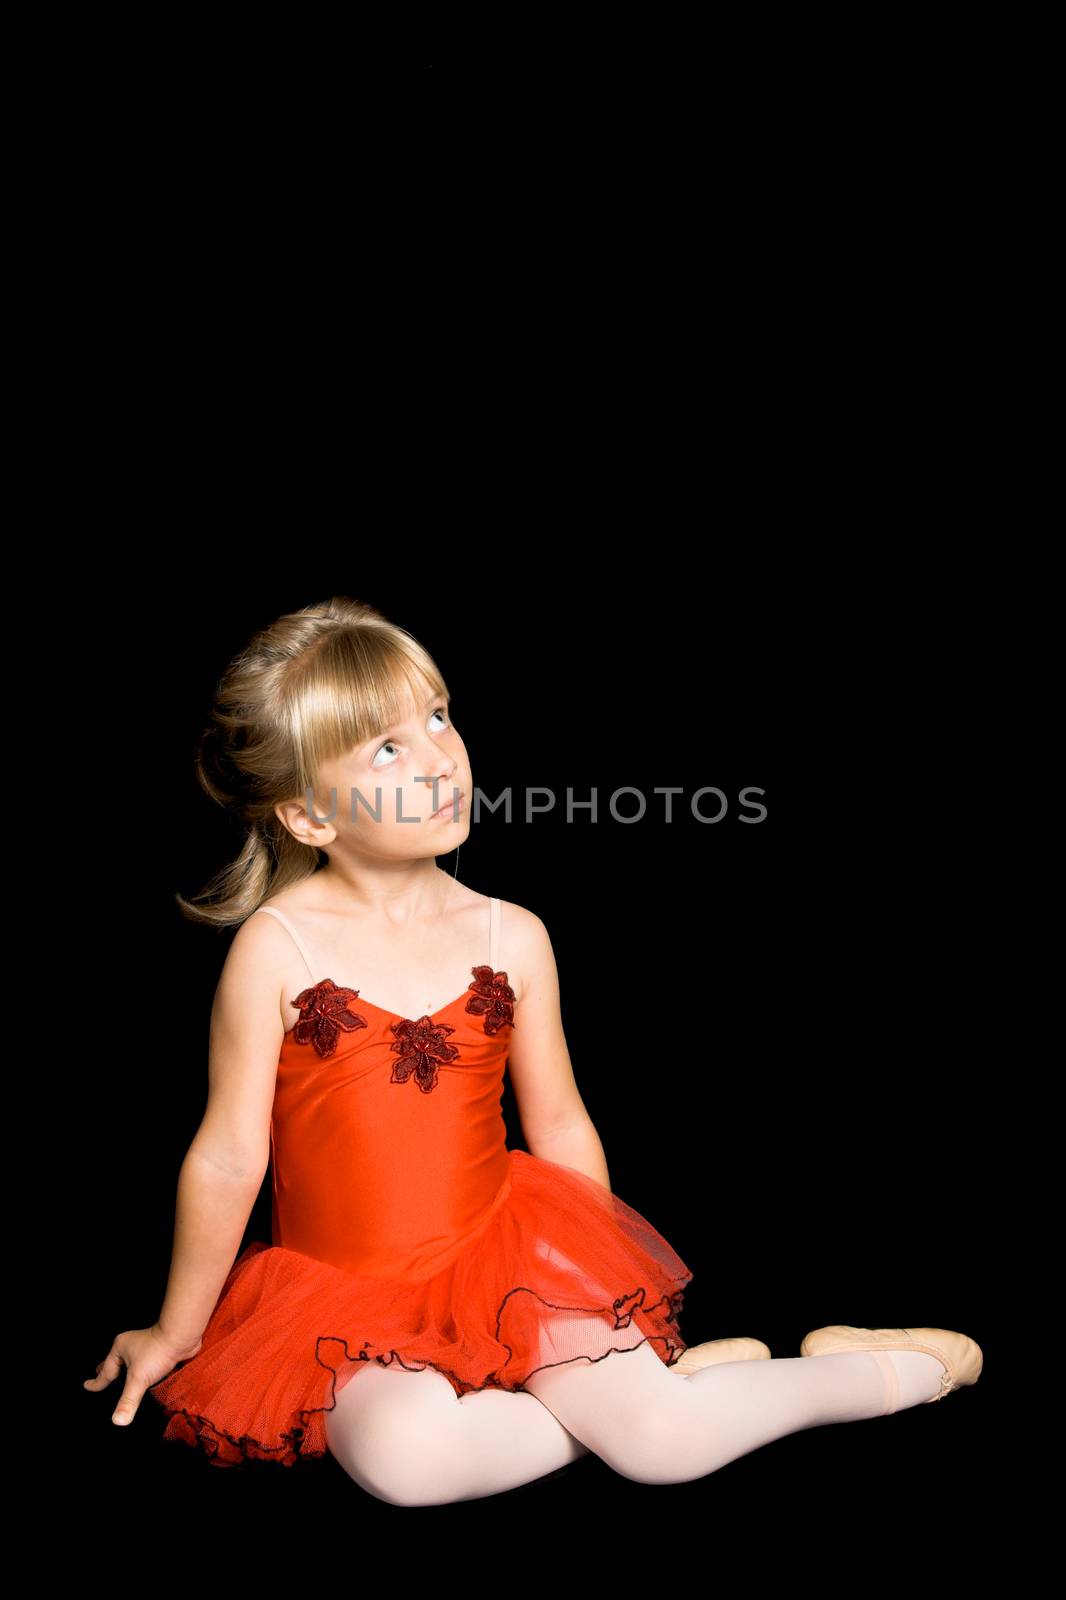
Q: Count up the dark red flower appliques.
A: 3